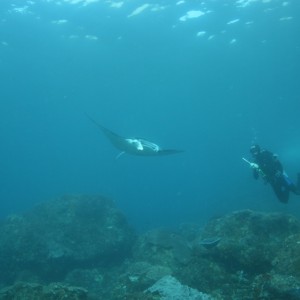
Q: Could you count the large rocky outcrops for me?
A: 2